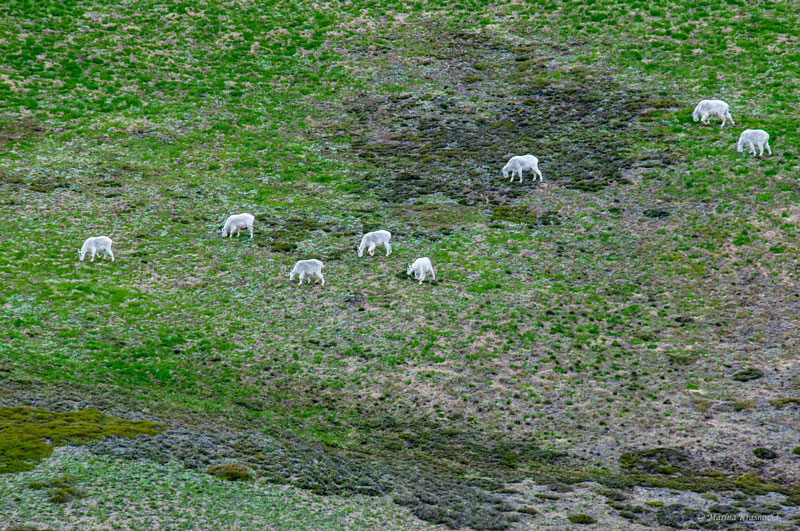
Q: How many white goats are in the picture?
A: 8